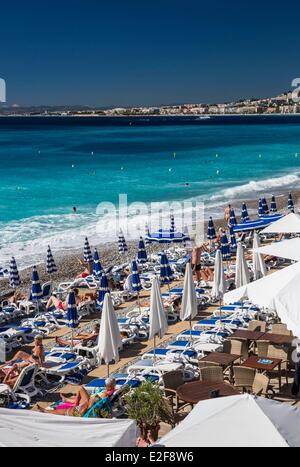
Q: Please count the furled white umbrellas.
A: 6